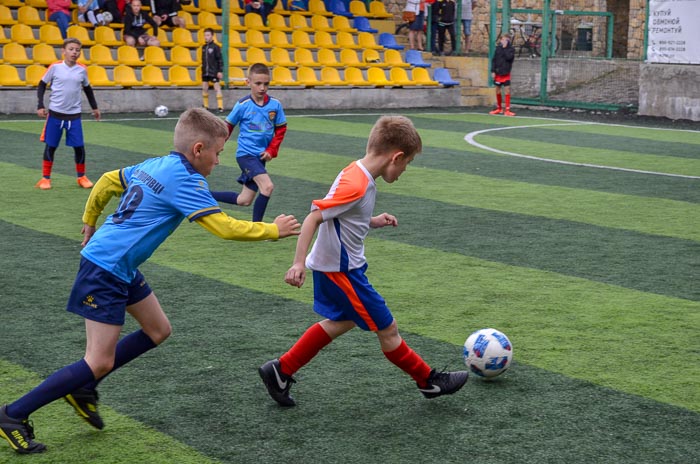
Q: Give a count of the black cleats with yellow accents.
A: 2